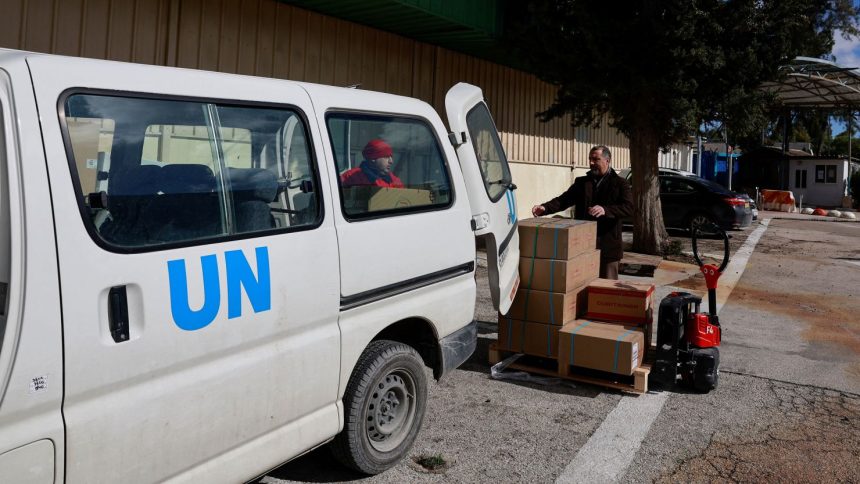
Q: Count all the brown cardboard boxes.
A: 7